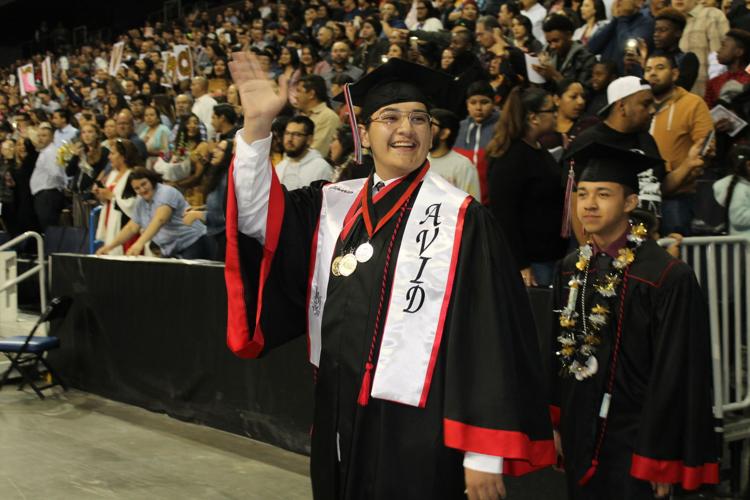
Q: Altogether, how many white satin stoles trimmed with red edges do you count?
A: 1